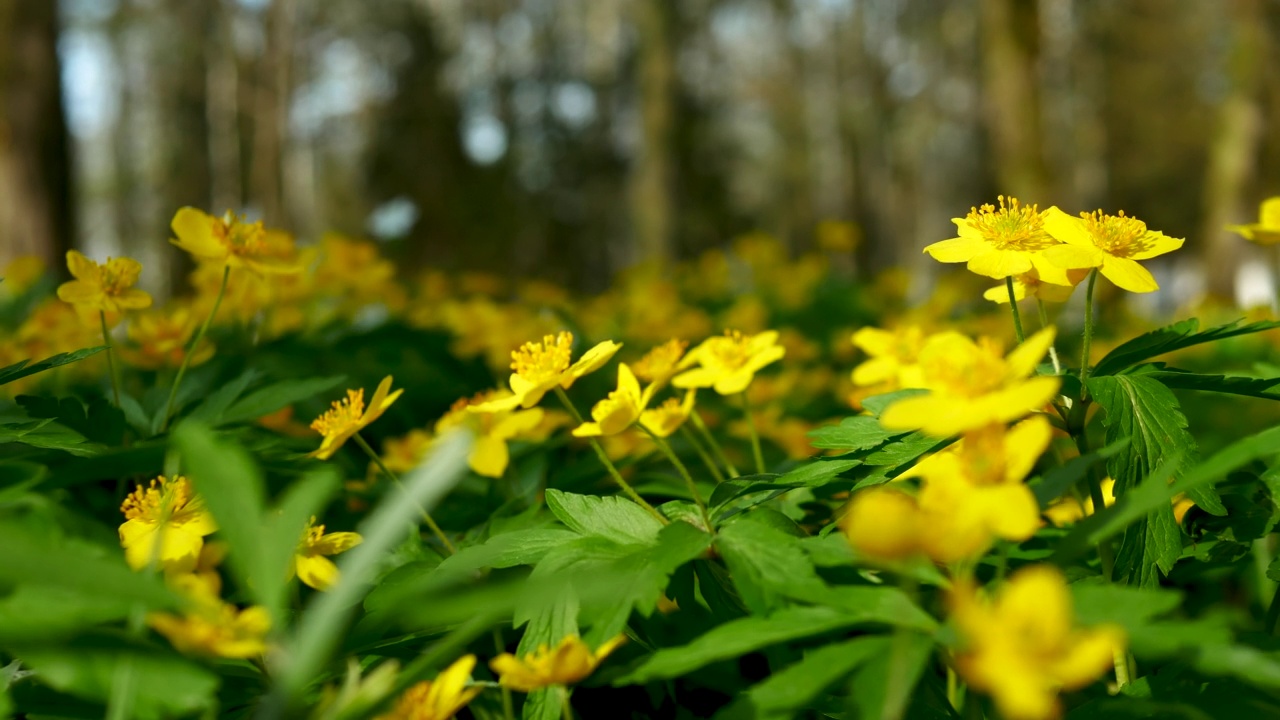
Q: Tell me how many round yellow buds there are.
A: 1